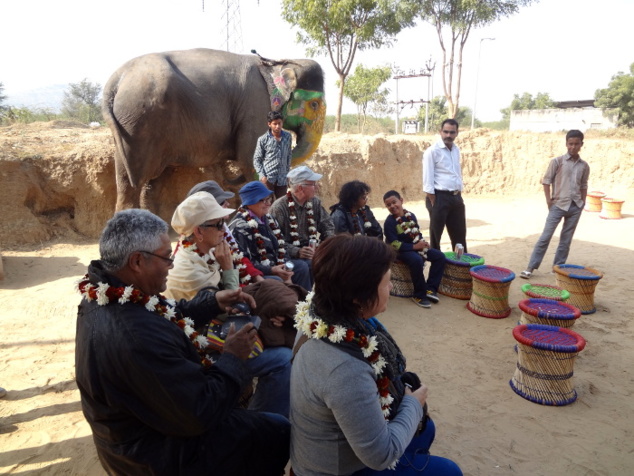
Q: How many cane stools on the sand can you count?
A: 9